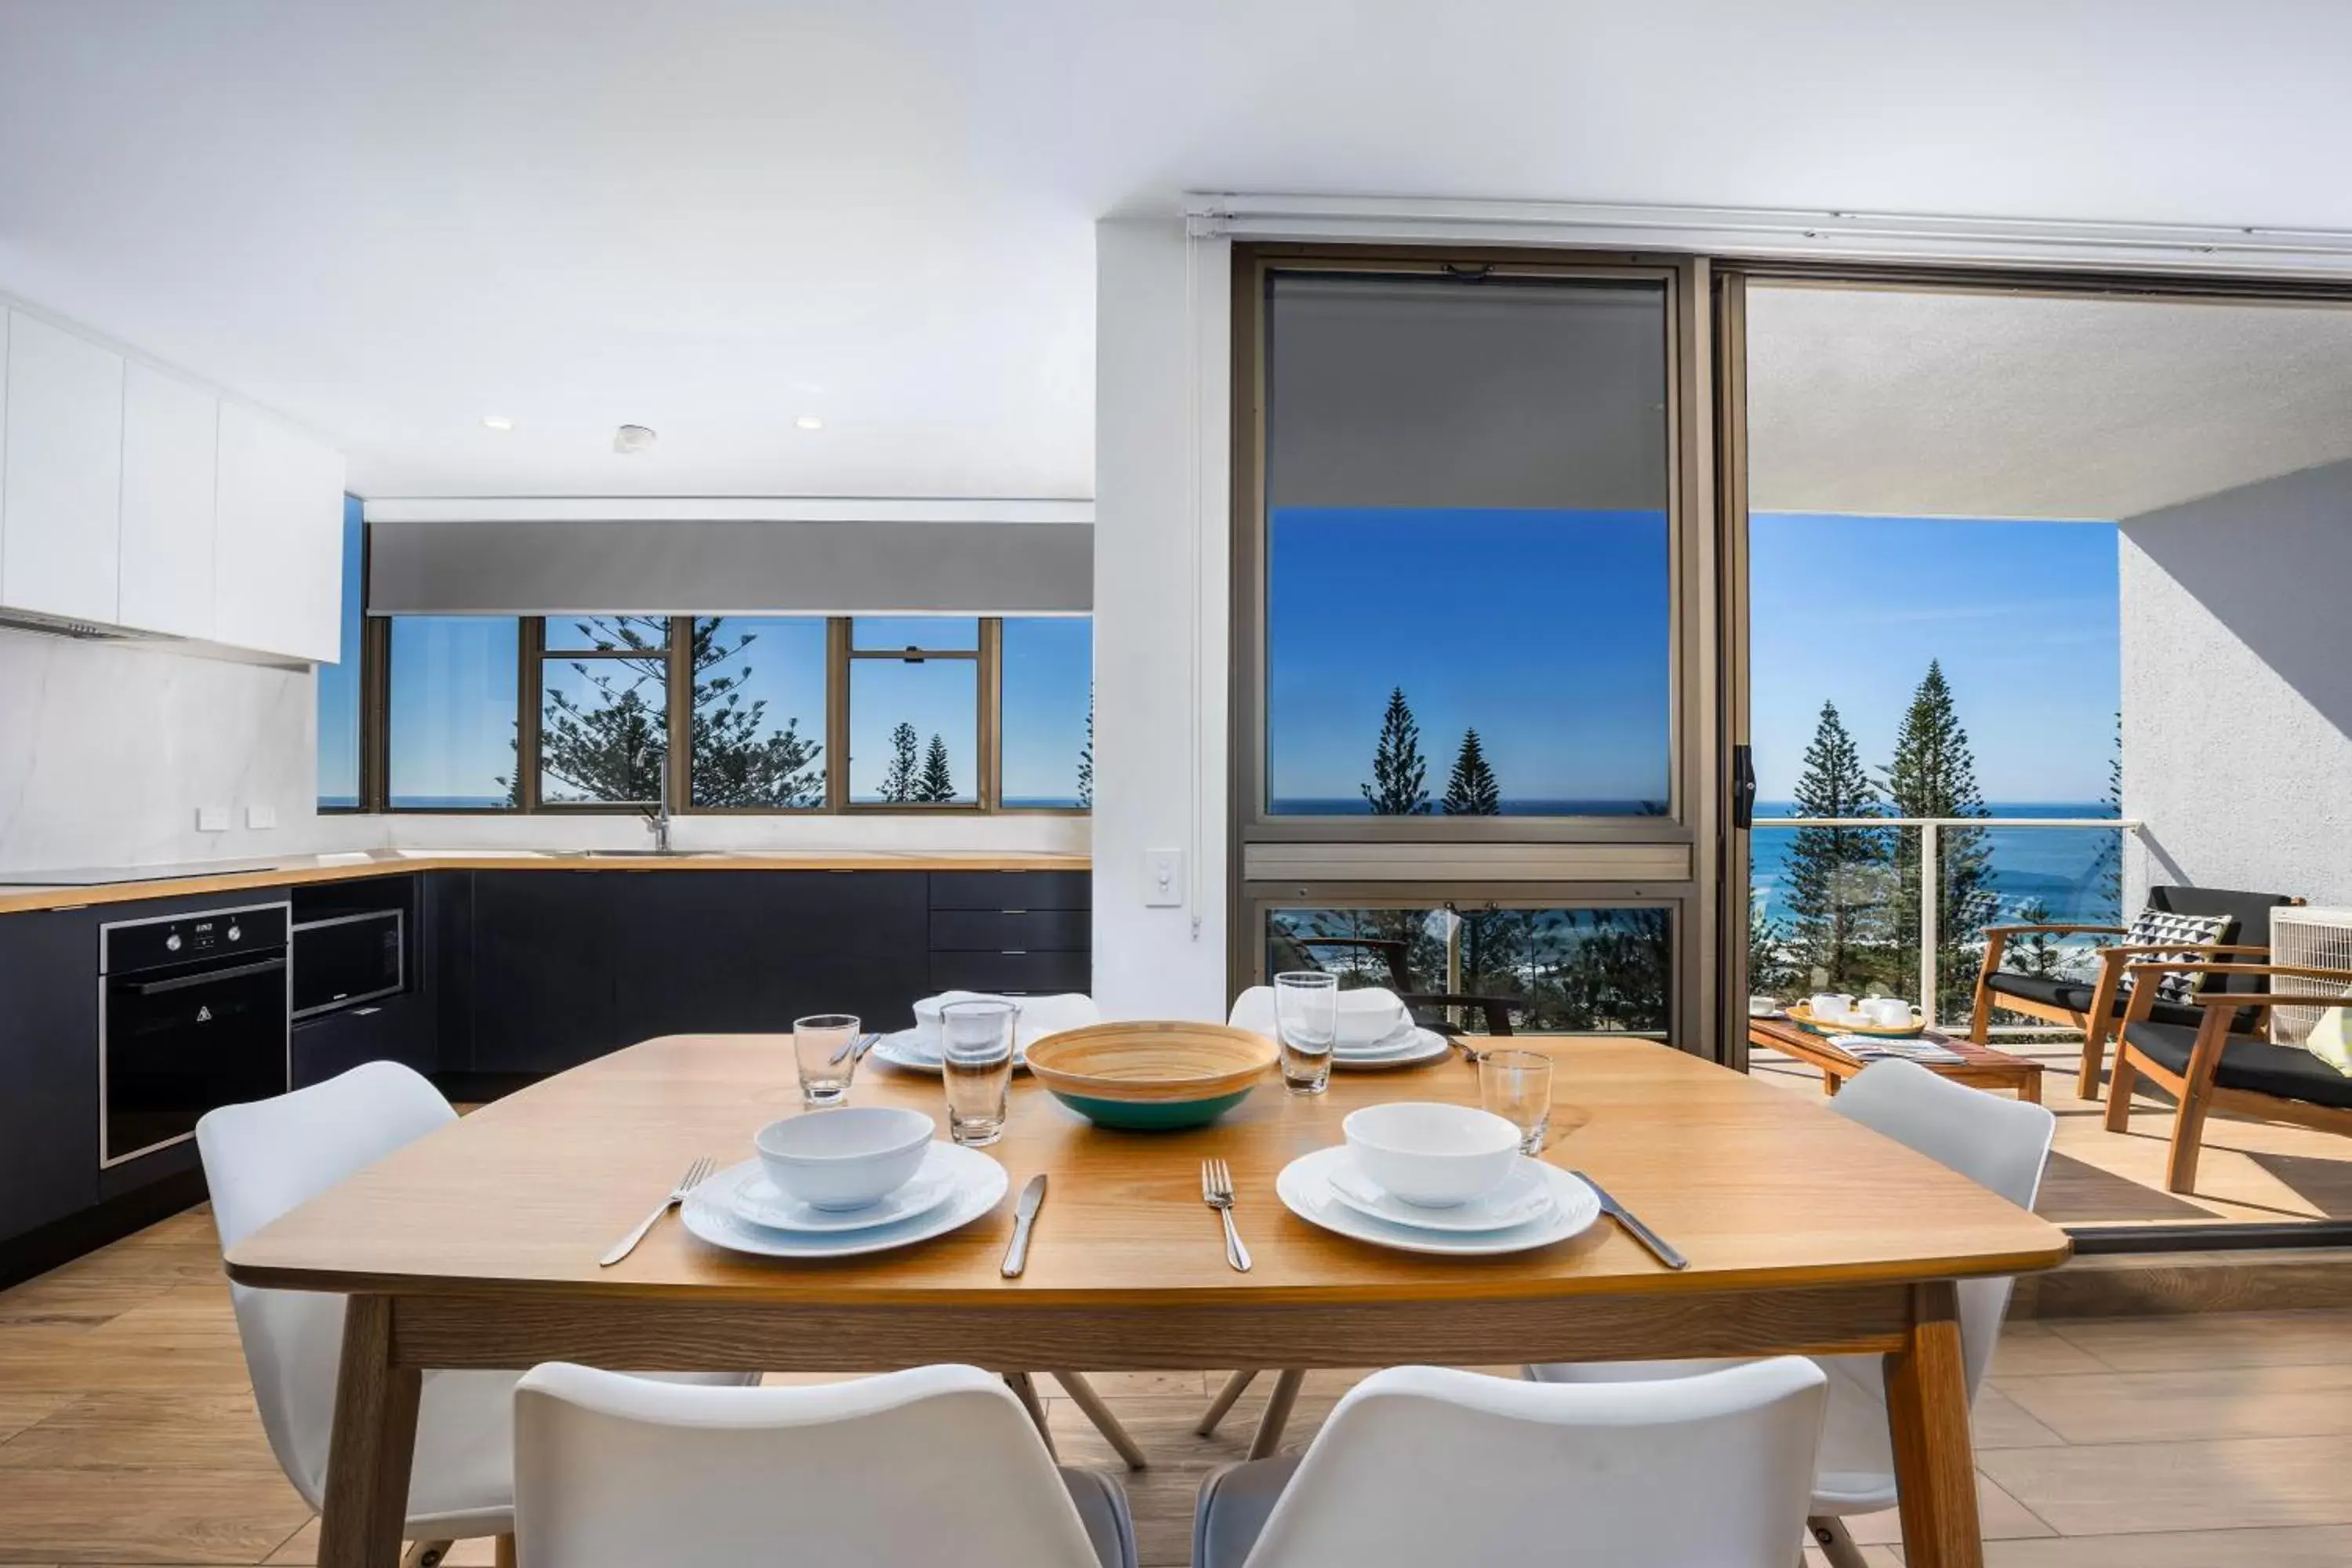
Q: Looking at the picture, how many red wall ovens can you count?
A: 0